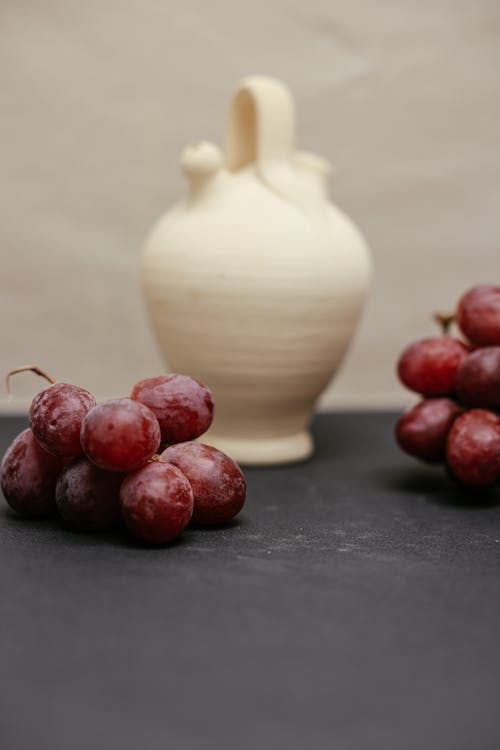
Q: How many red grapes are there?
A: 12